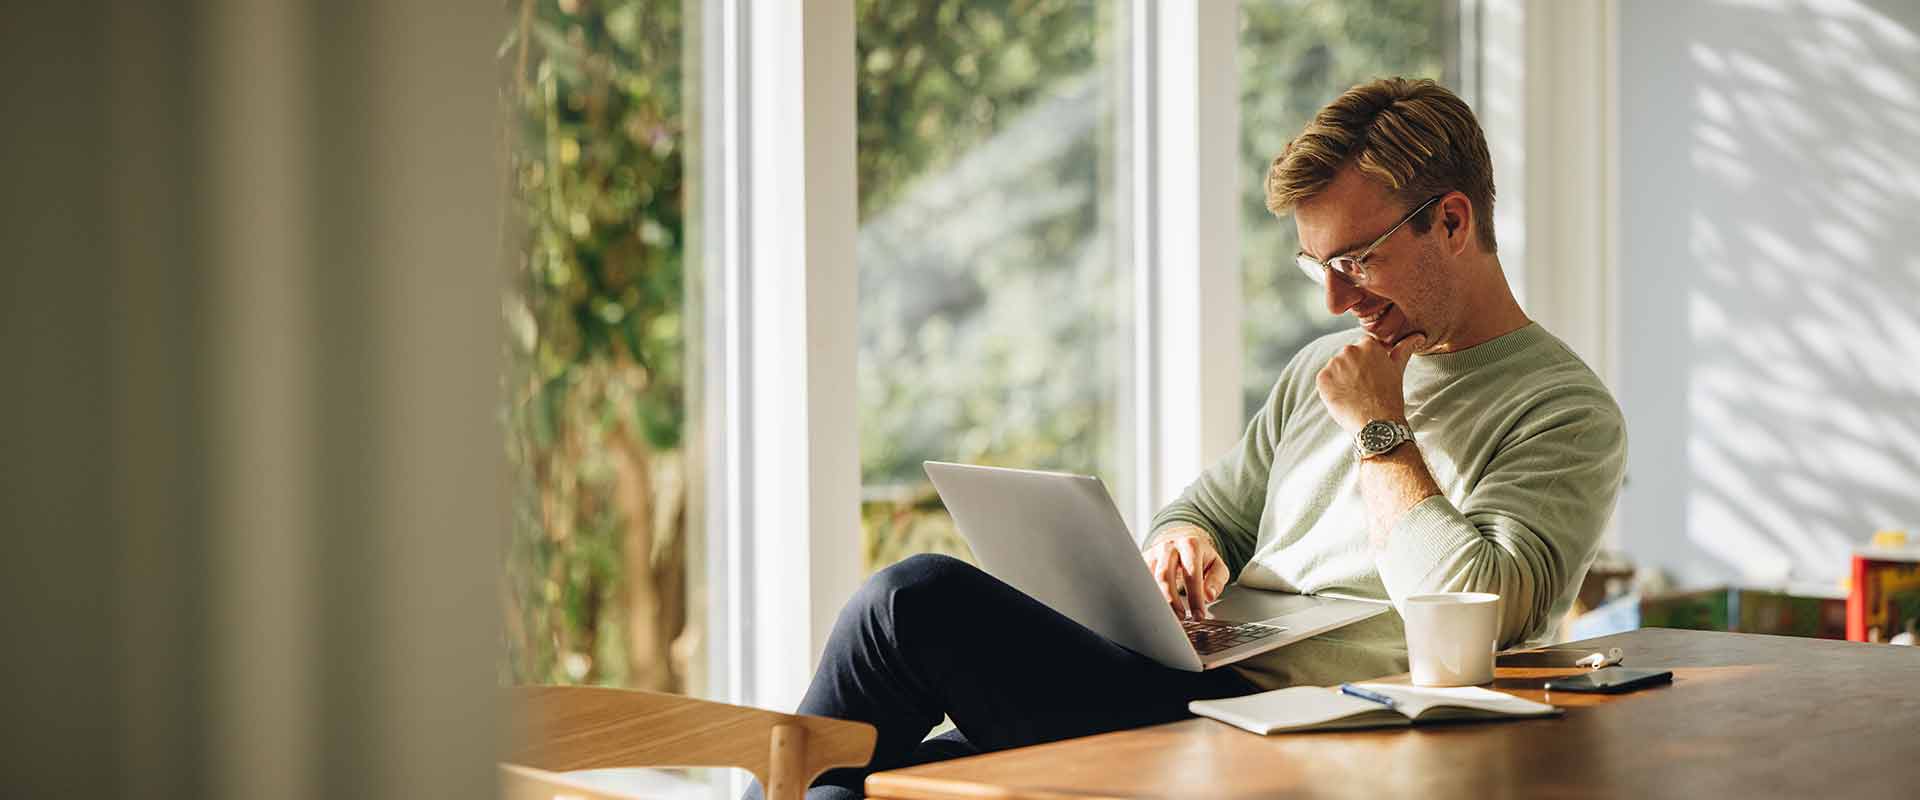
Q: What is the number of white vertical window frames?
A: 3